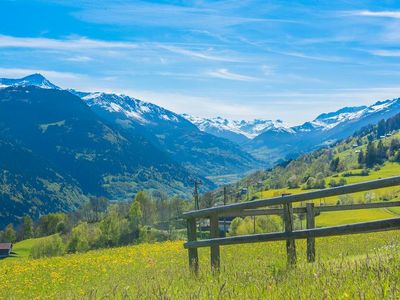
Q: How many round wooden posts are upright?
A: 4